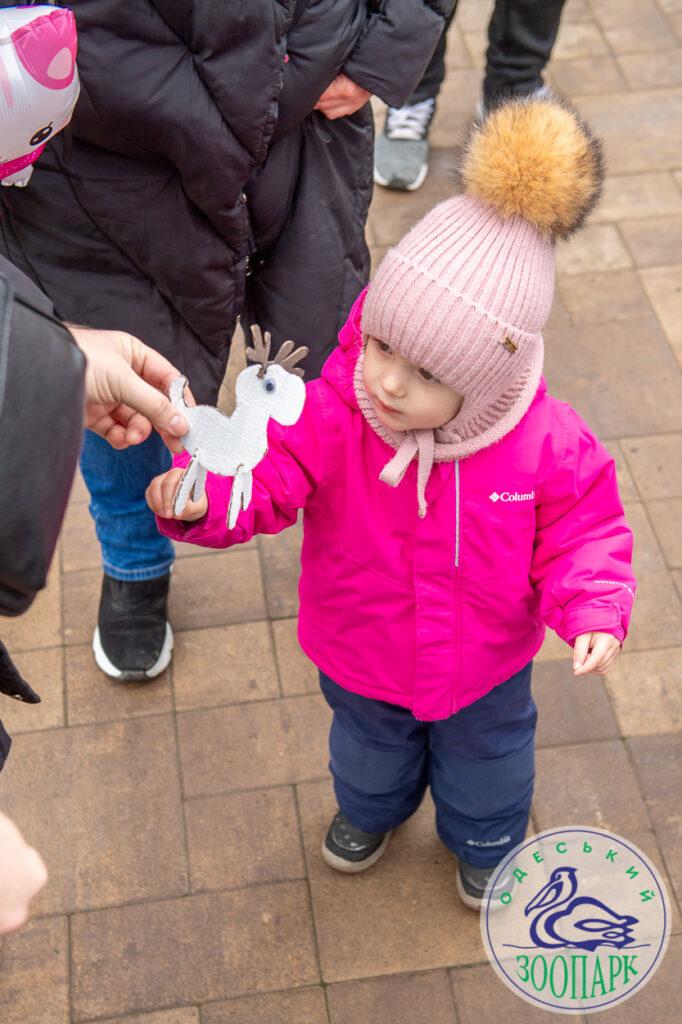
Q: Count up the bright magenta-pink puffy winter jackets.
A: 1